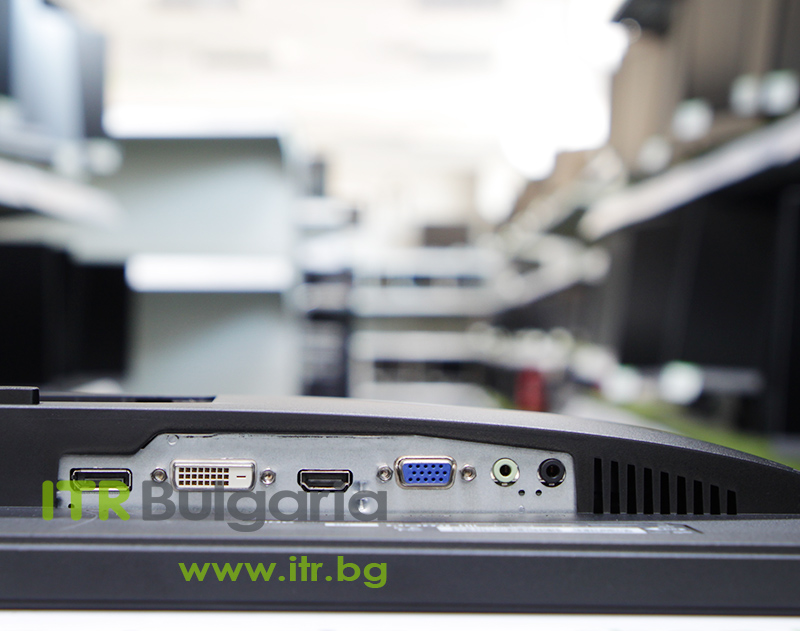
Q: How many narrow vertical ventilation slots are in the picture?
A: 9